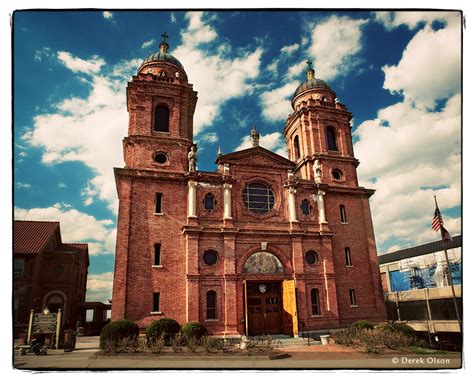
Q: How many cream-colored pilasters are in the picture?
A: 4